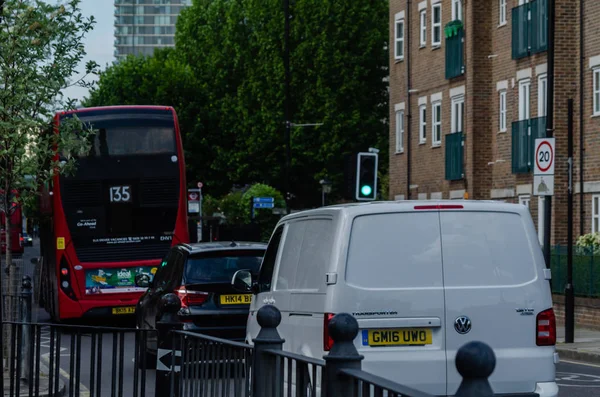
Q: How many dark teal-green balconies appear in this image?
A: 4